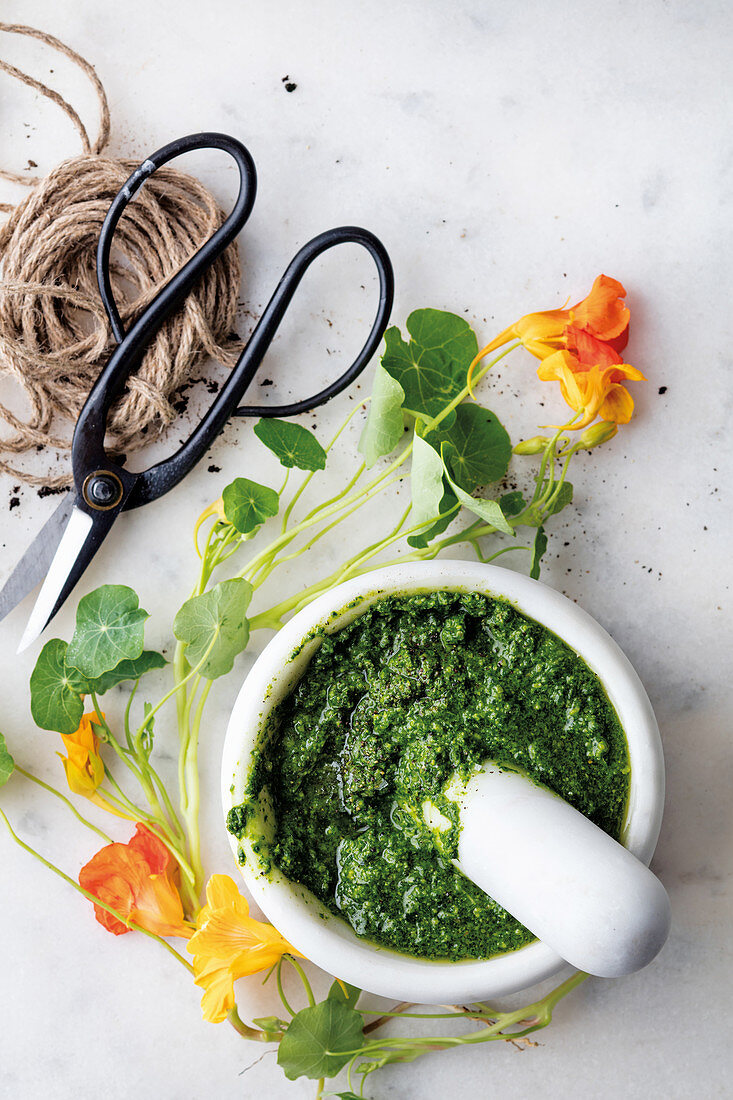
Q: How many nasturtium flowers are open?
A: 5